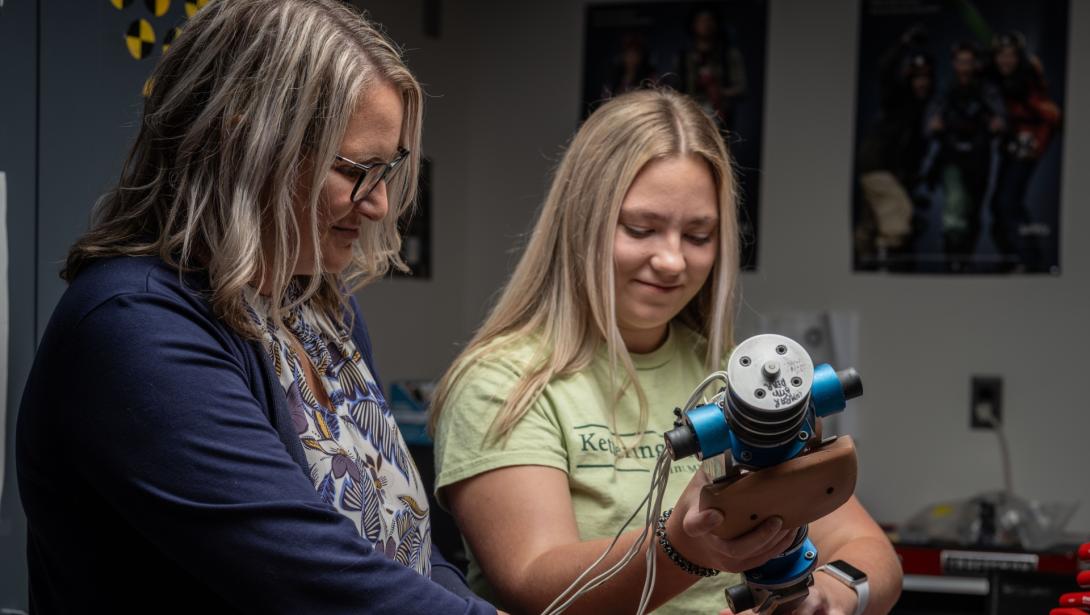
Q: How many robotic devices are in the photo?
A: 1